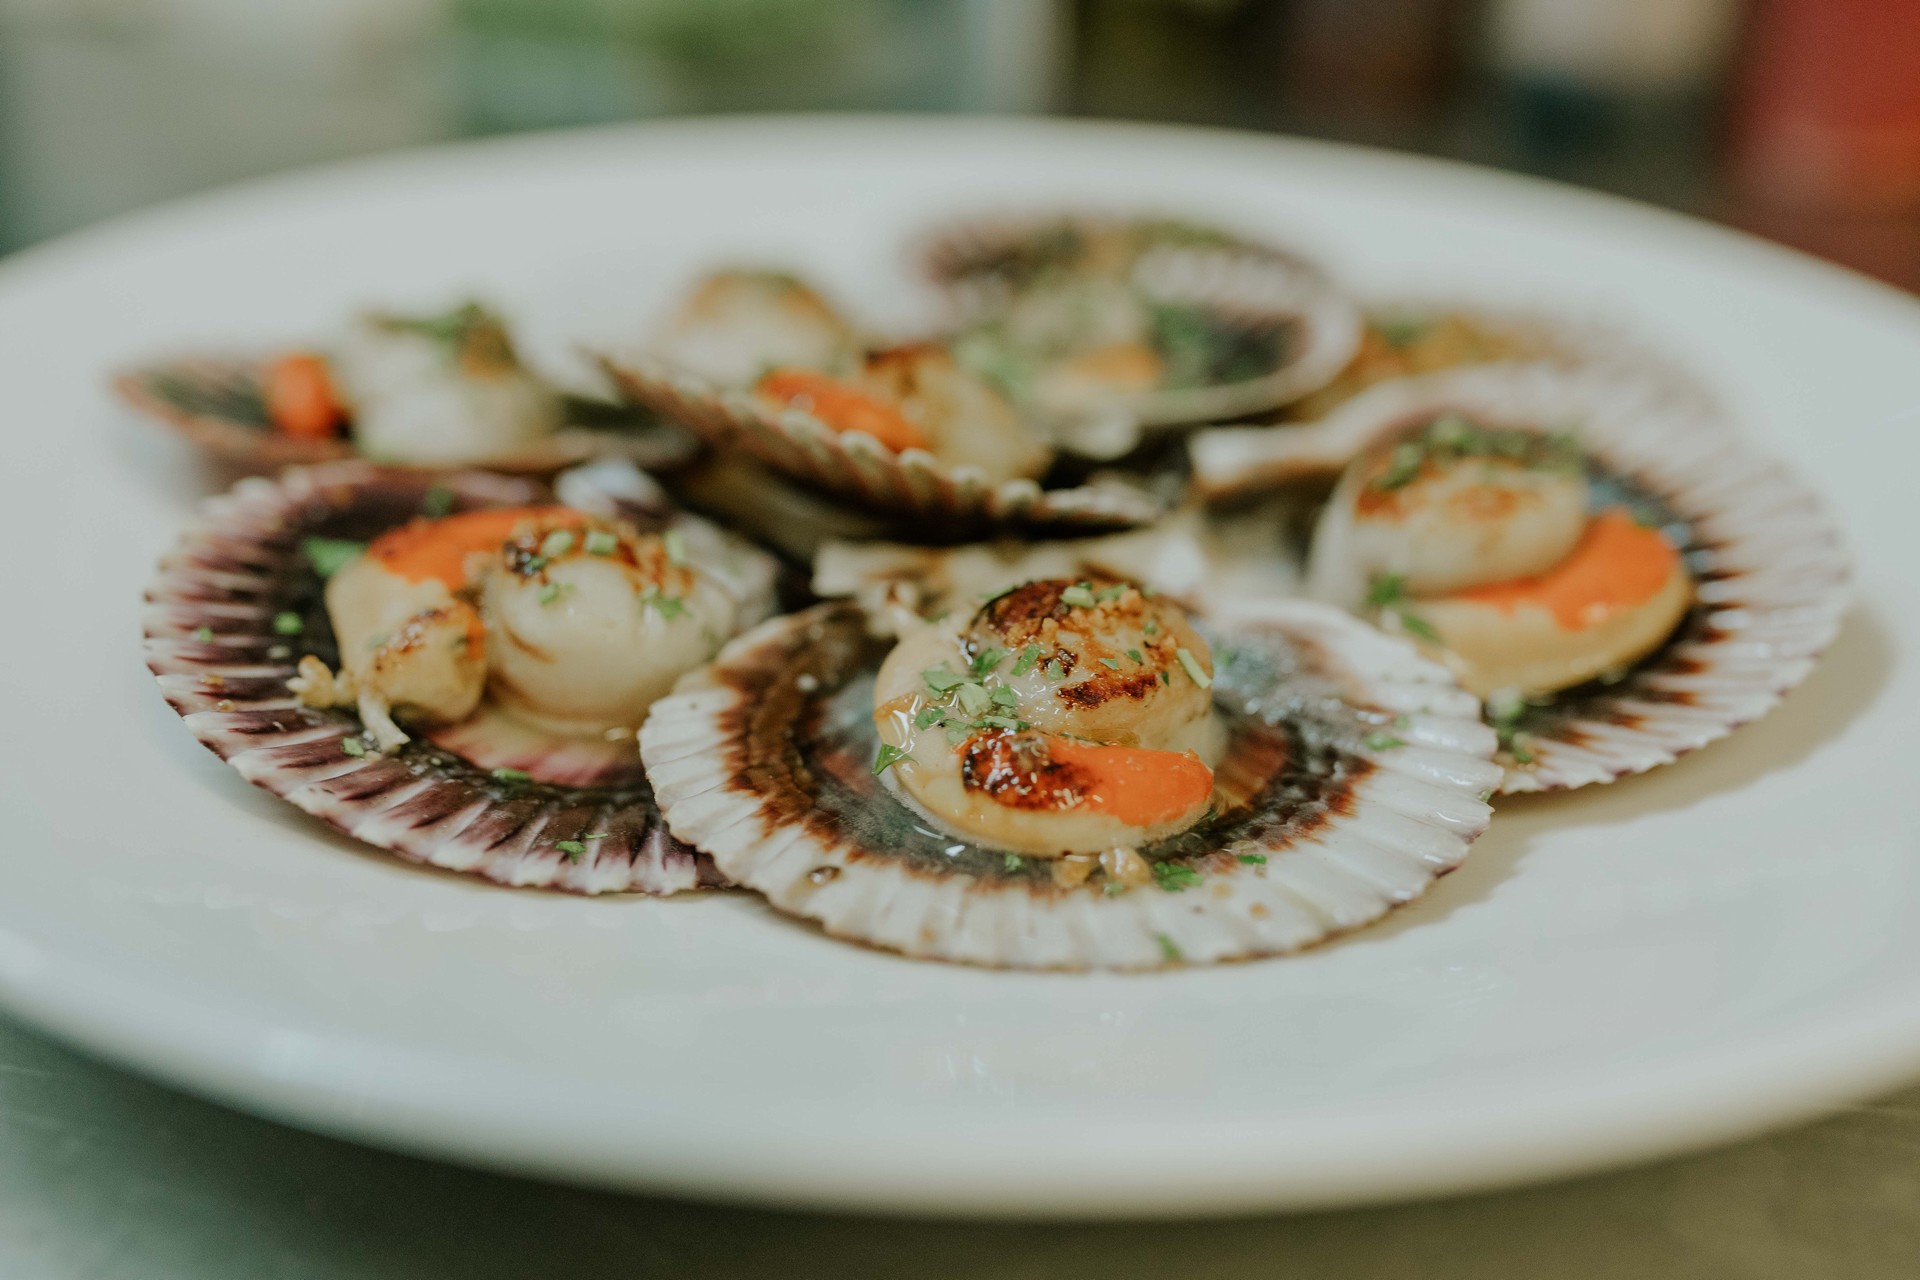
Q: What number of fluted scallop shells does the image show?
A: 7